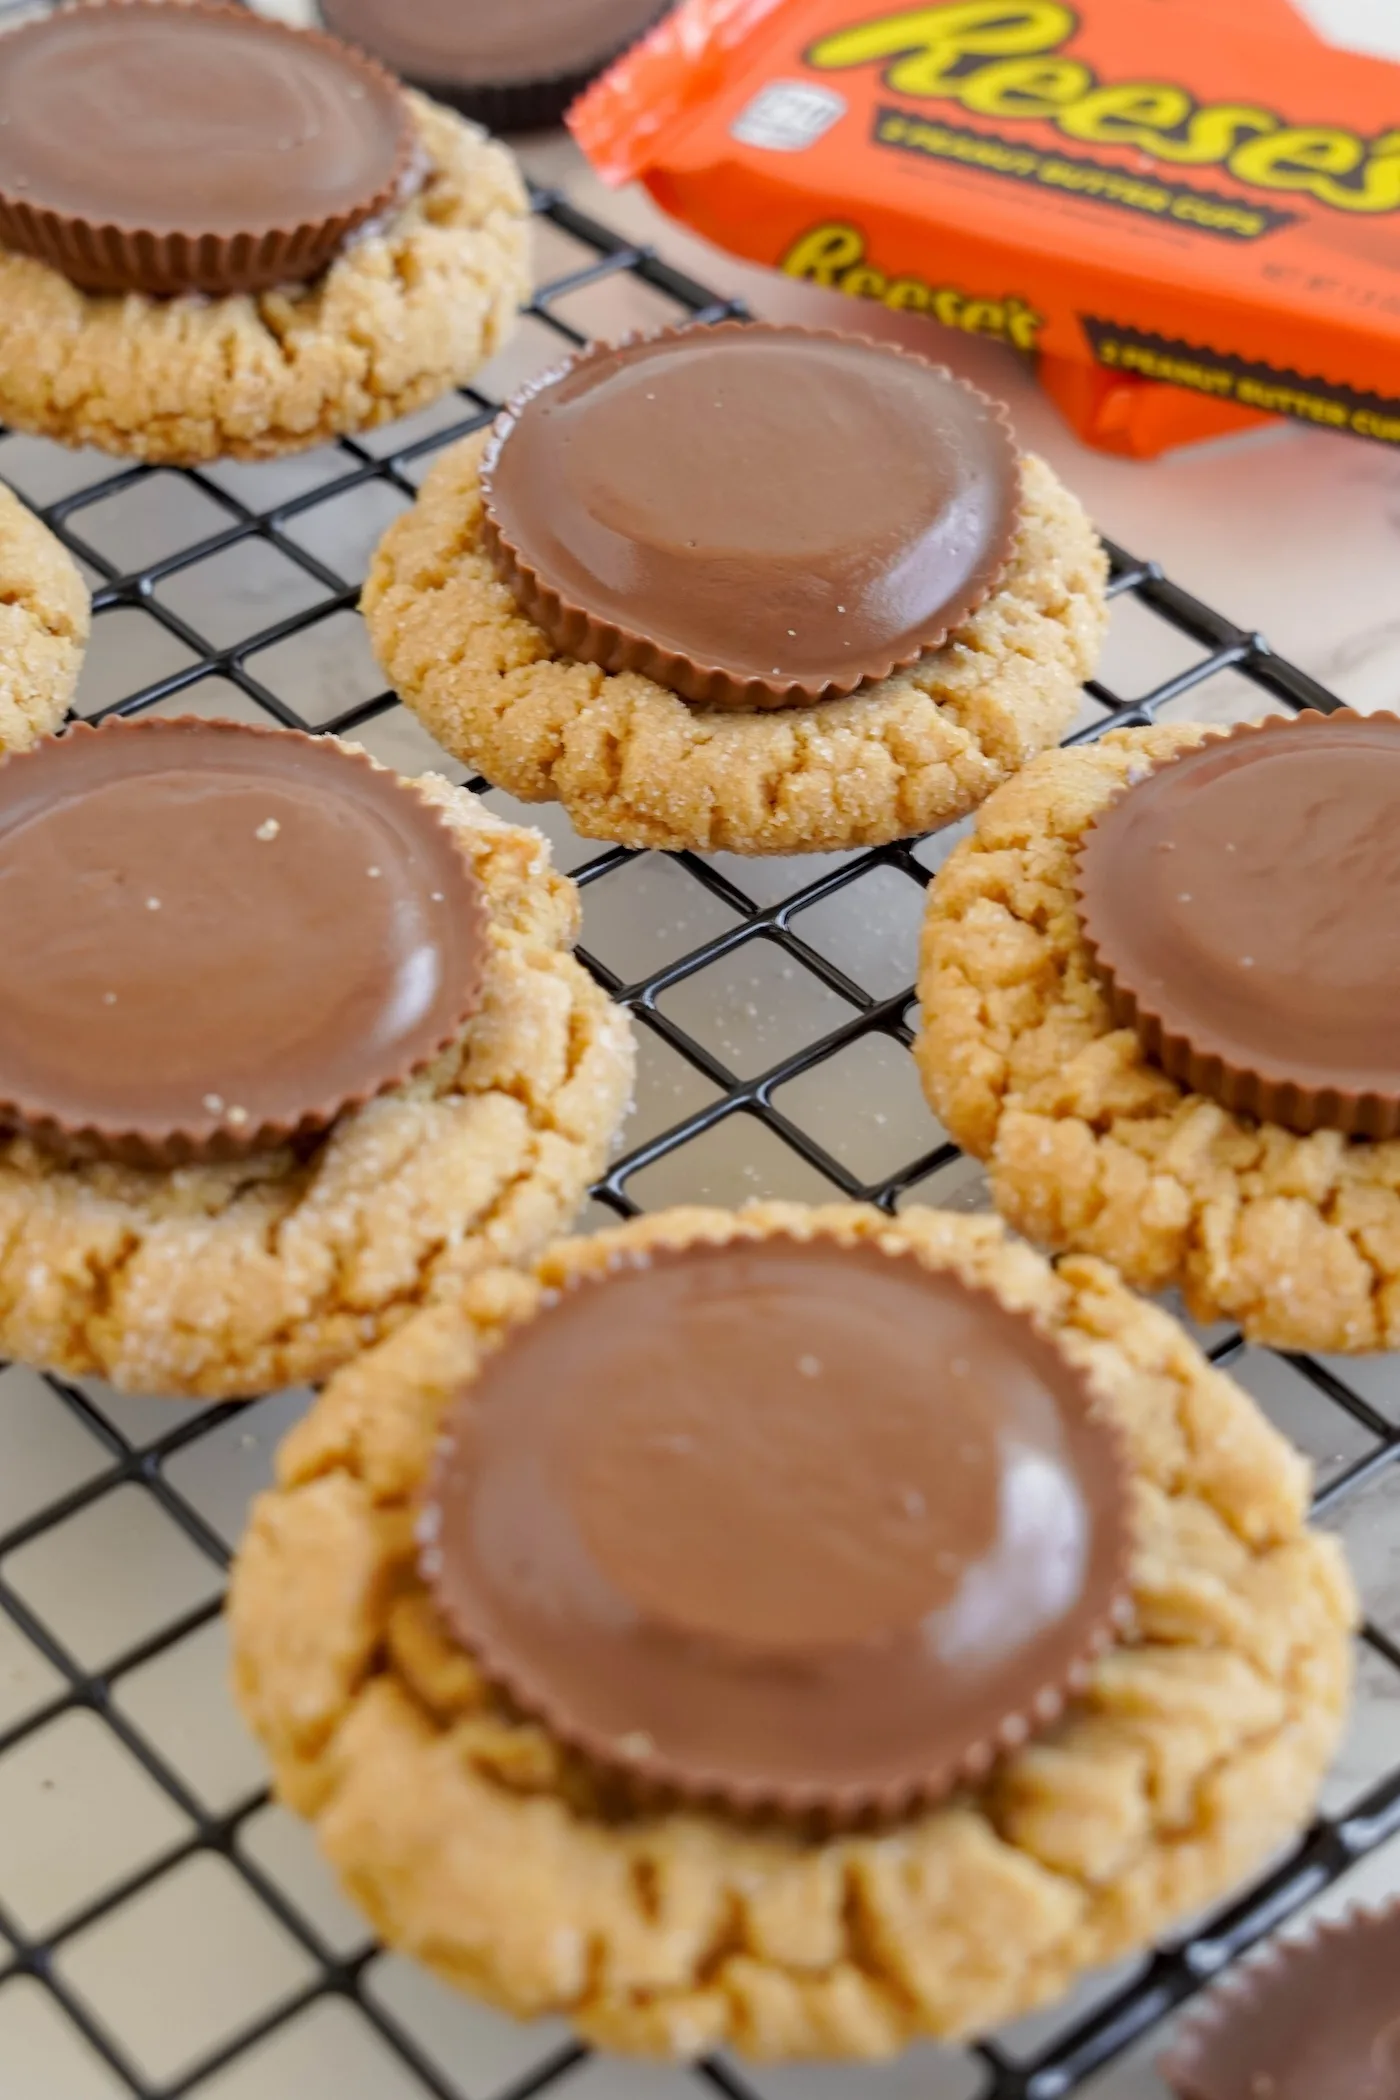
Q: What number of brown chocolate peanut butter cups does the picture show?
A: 7